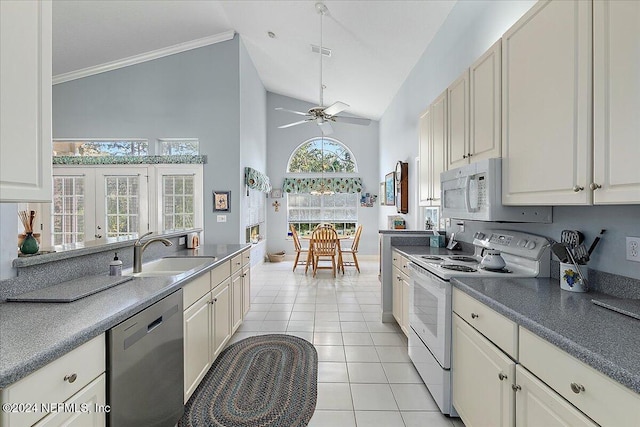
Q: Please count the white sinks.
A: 1